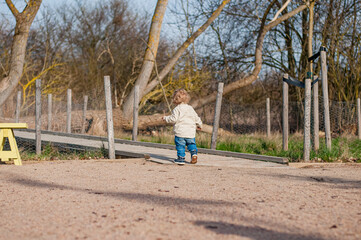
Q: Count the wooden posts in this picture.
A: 14